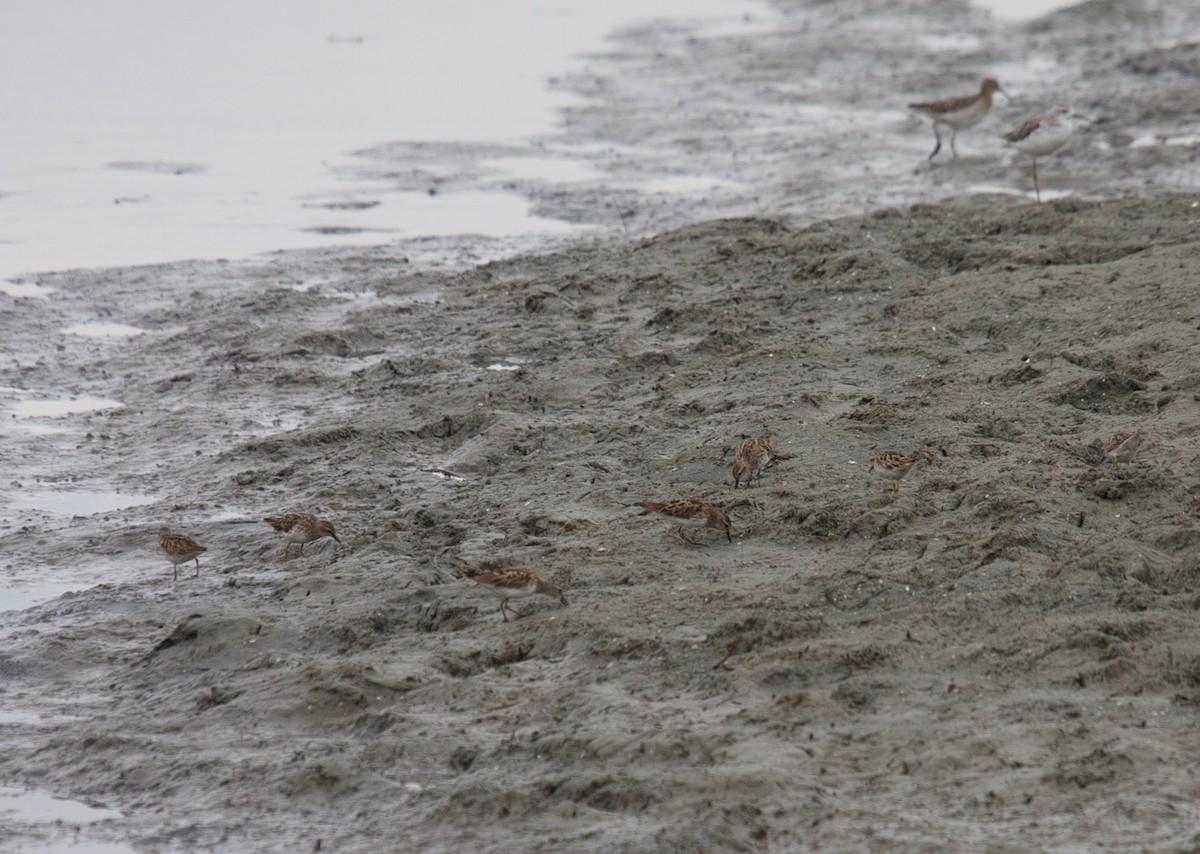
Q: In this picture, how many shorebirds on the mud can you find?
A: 9